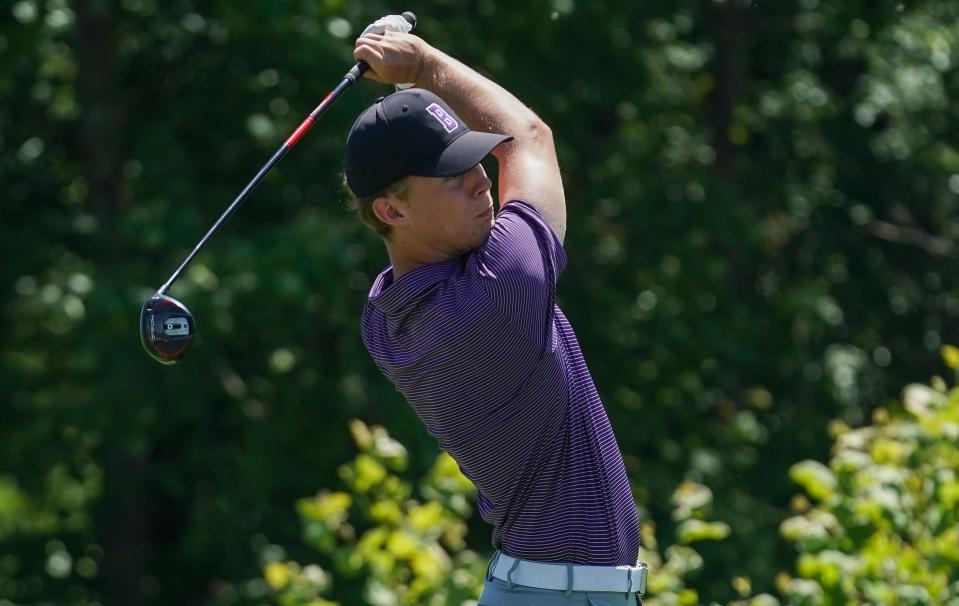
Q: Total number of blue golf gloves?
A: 0